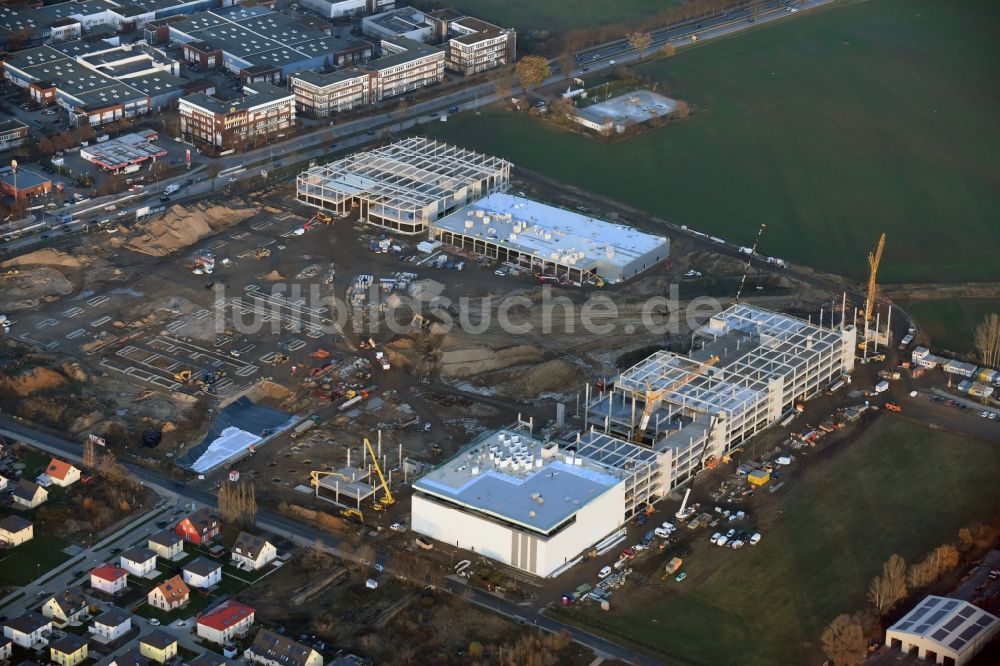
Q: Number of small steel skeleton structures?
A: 1